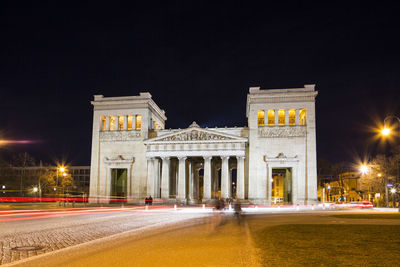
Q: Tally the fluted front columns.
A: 6